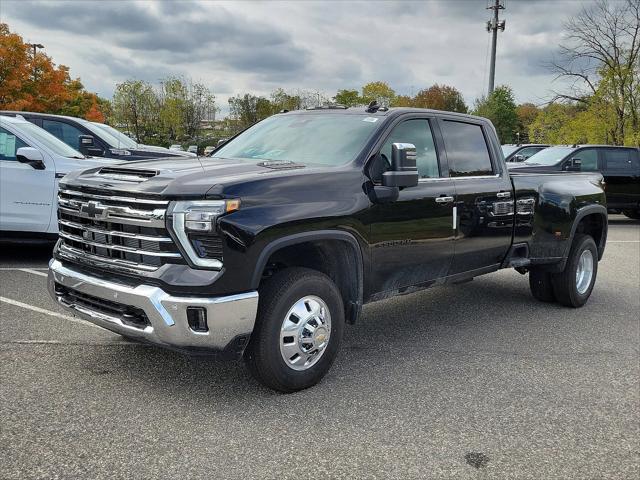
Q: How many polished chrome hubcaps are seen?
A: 2